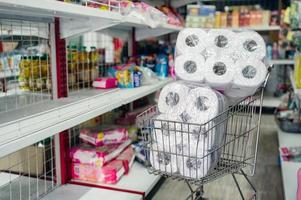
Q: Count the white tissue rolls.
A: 12